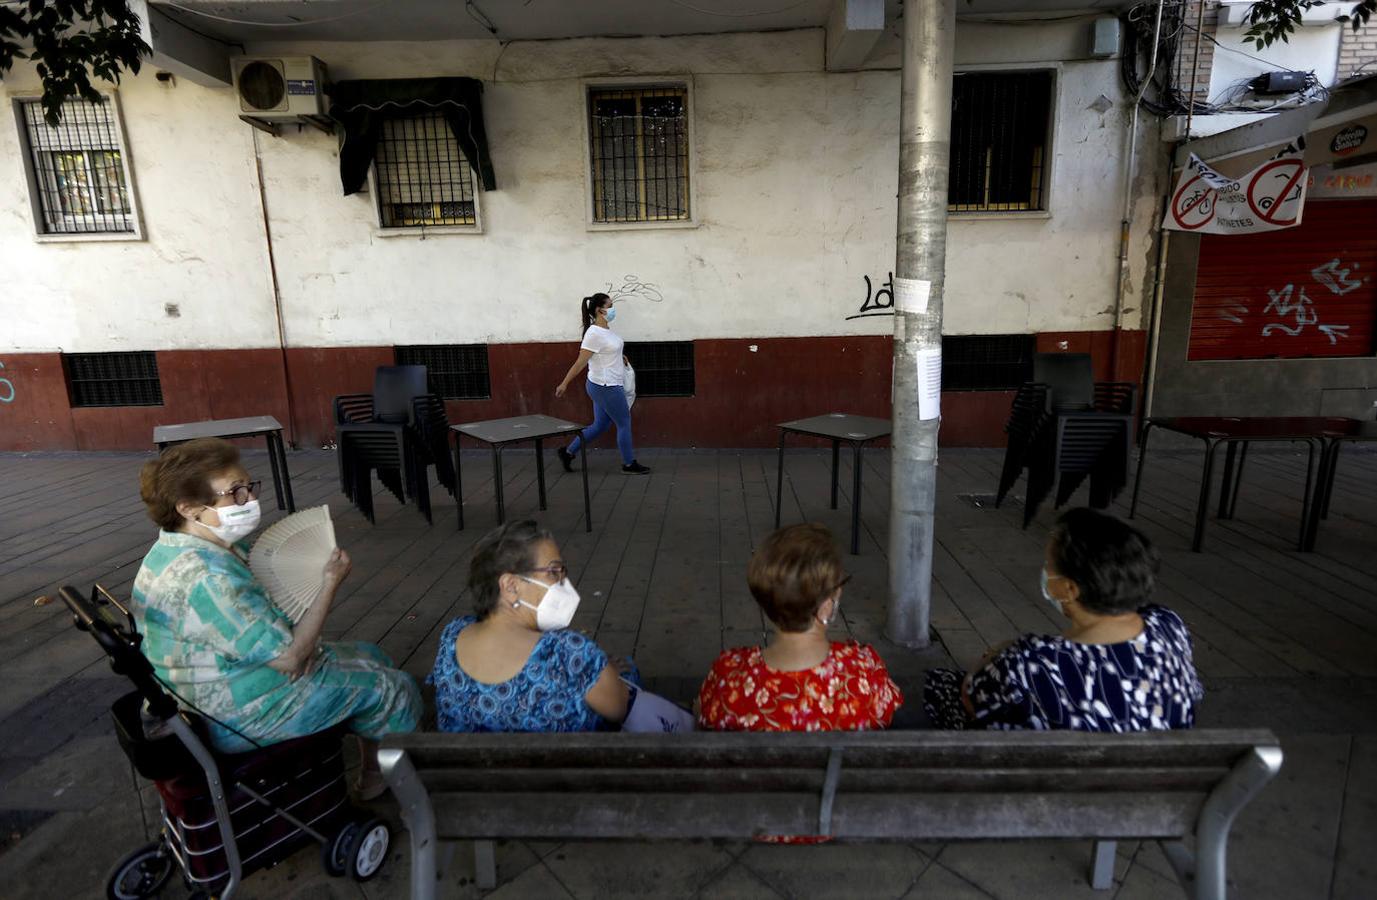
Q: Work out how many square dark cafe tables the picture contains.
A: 5